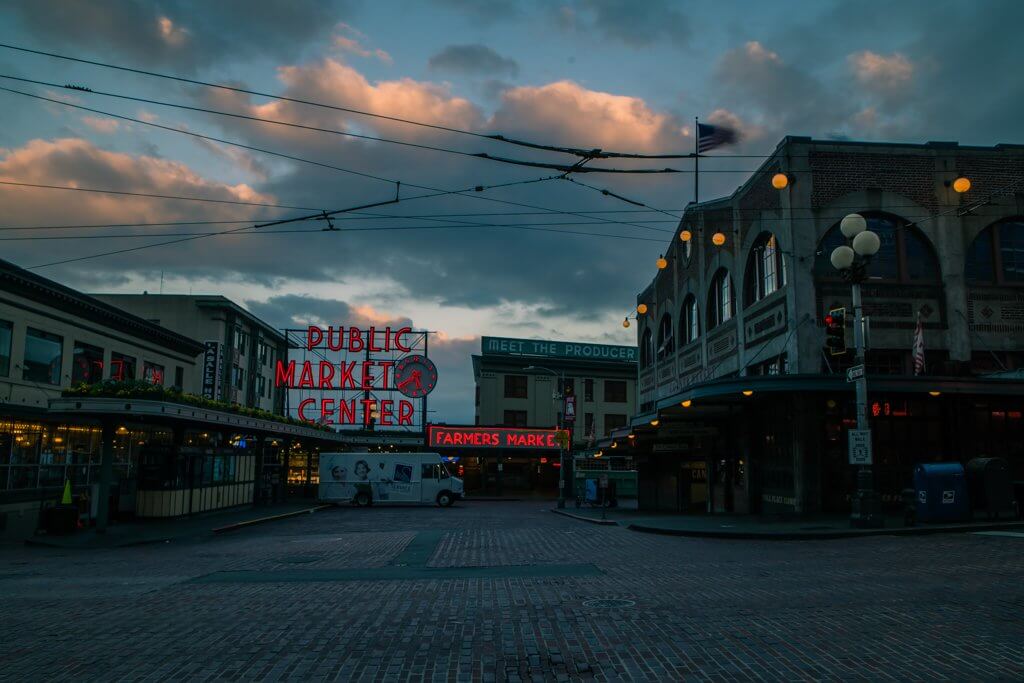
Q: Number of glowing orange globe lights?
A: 7